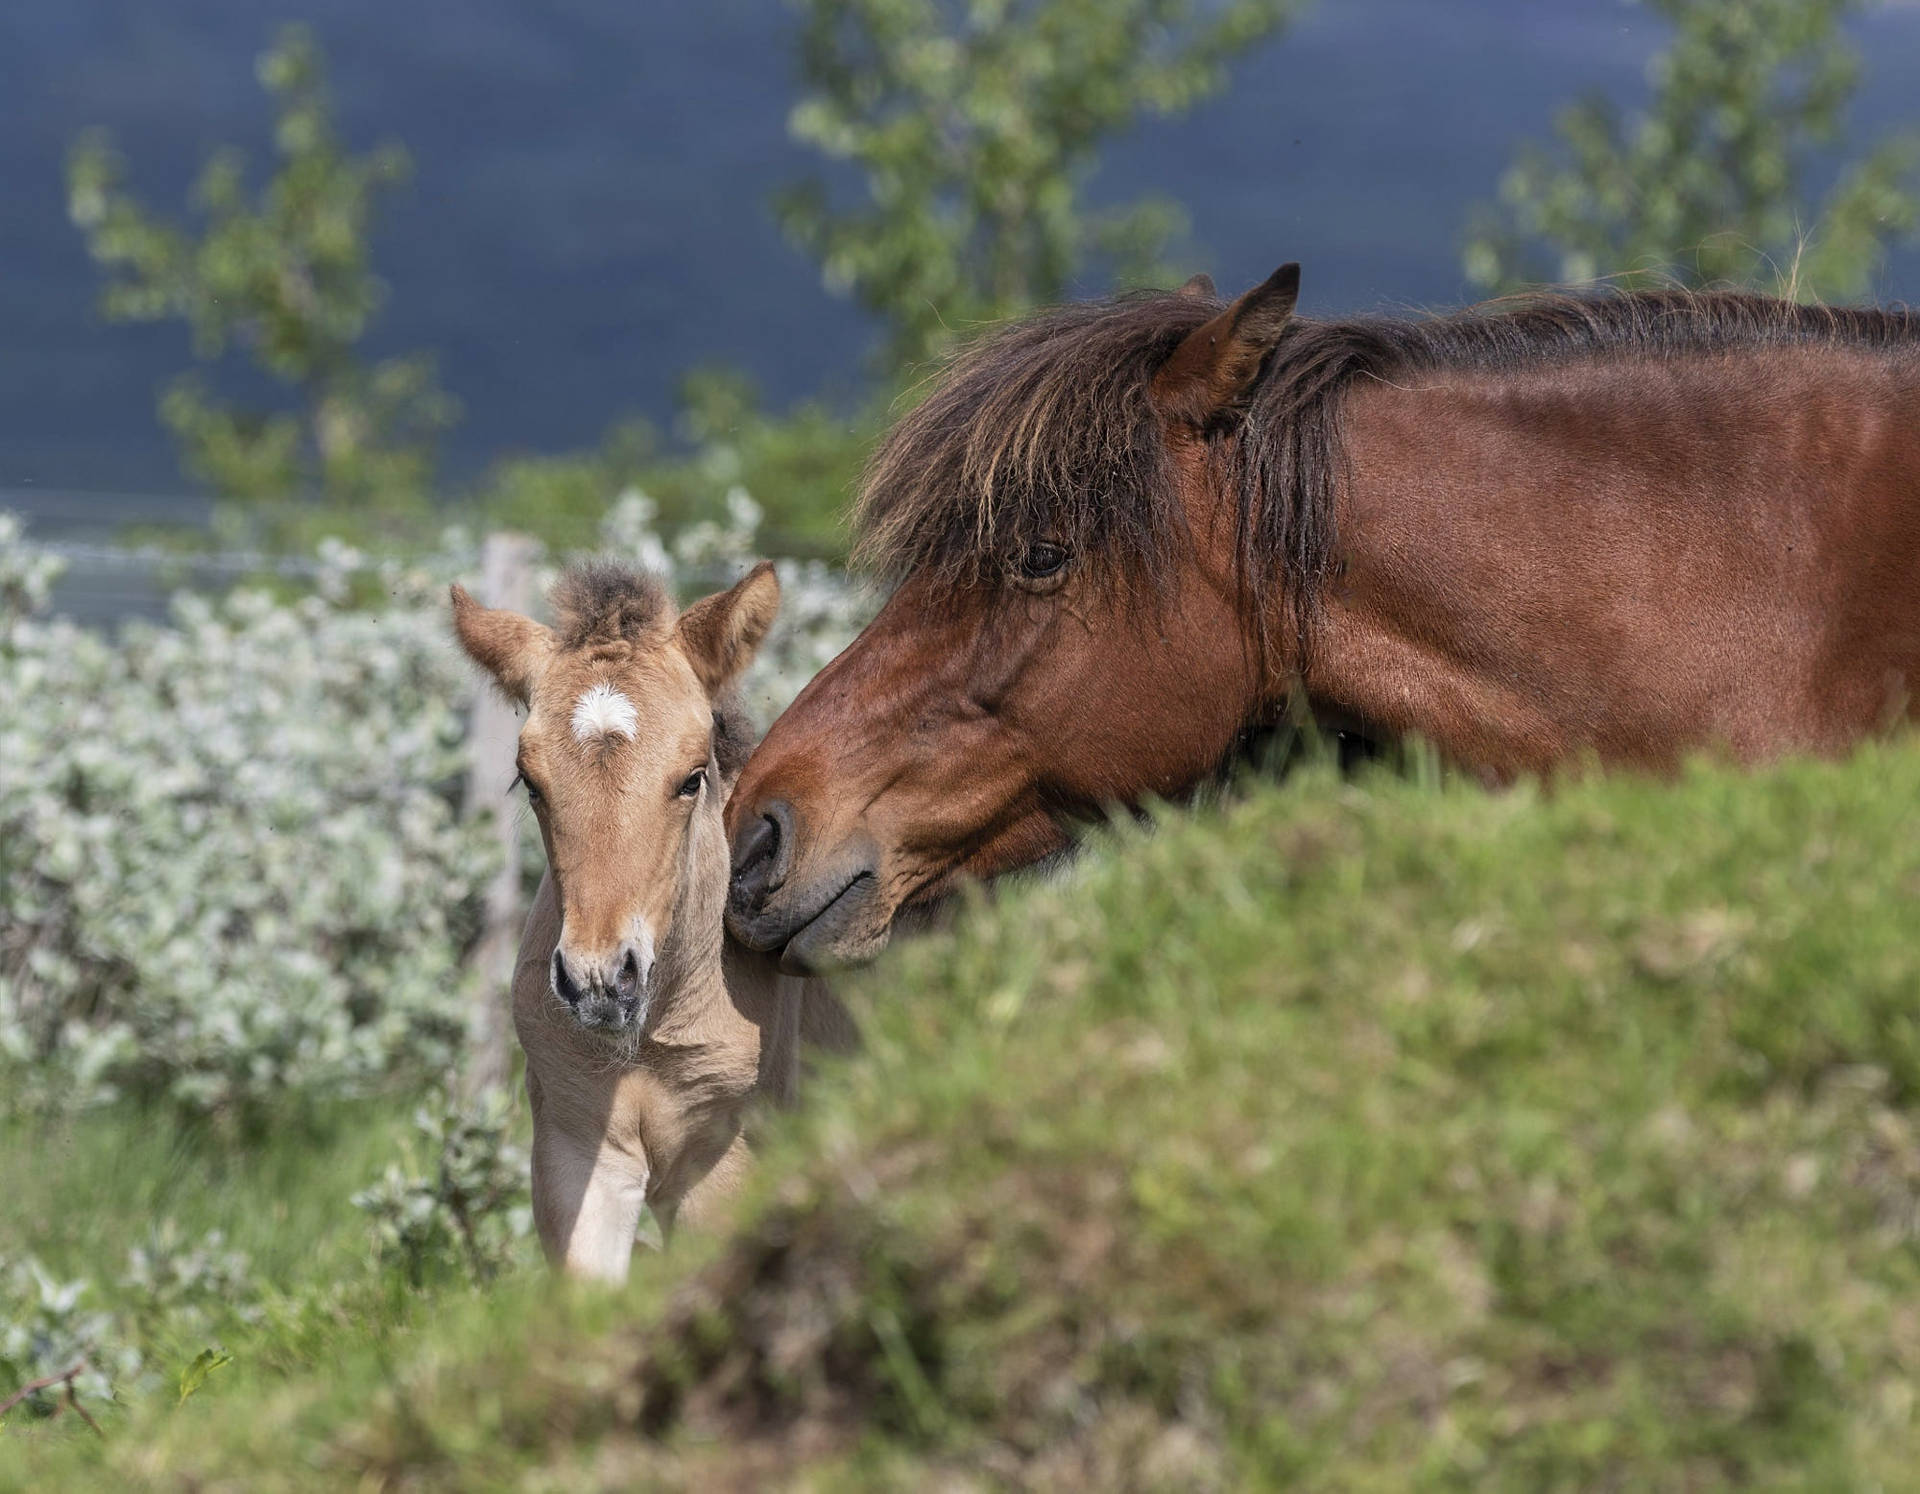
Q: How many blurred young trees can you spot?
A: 3